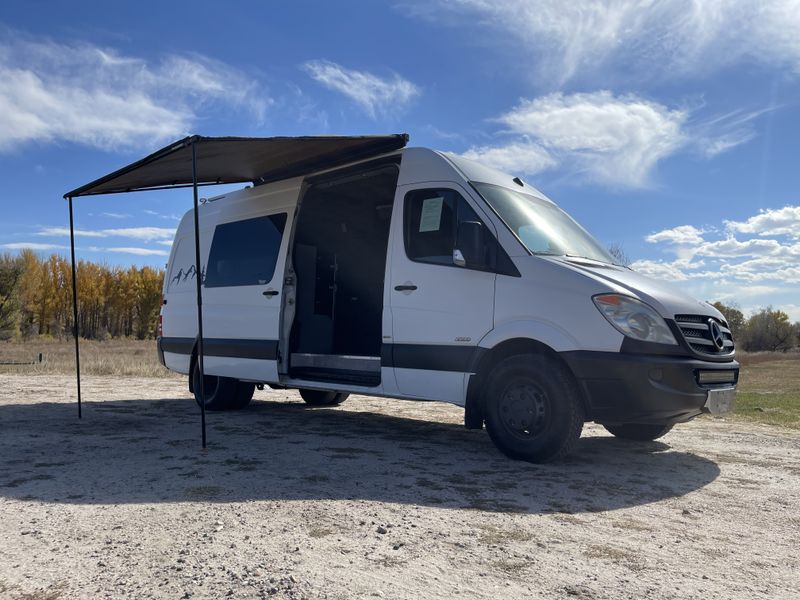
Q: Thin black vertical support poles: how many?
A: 2